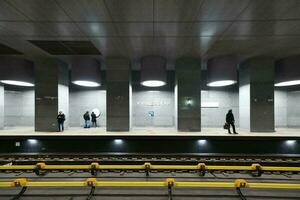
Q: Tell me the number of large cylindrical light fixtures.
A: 5